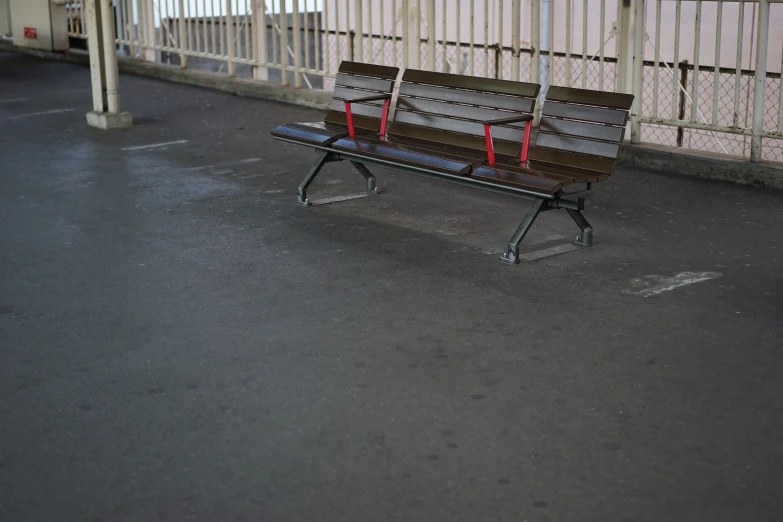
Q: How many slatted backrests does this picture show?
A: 3